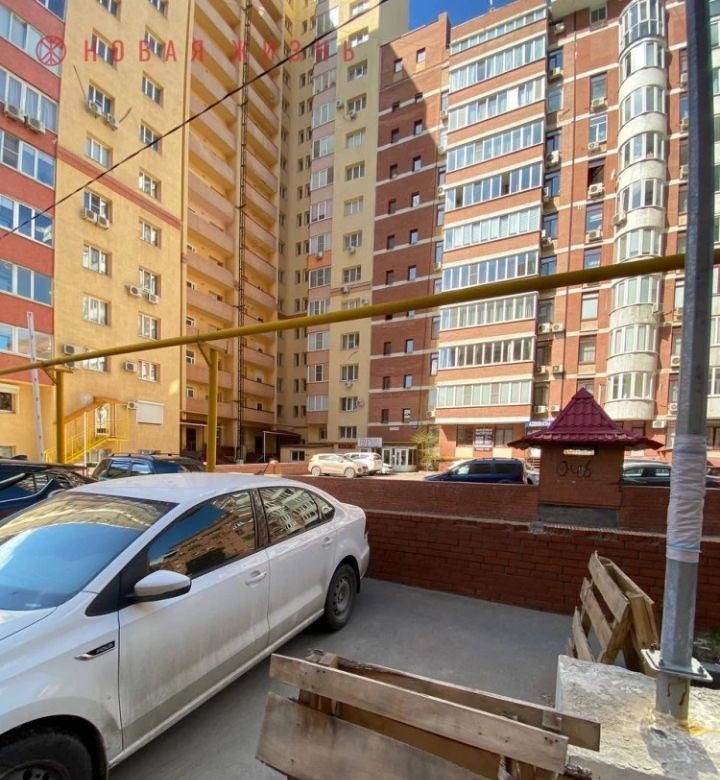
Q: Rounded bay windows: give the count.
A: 9